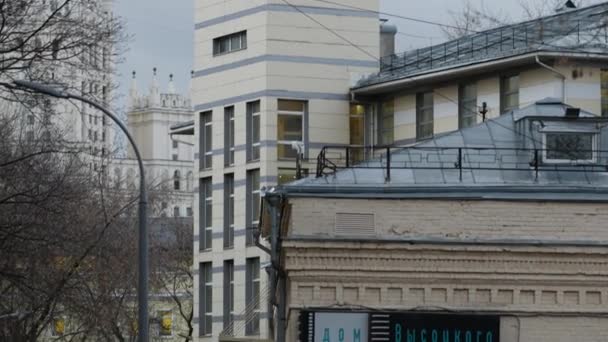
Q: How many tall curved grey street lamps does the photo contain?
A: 1